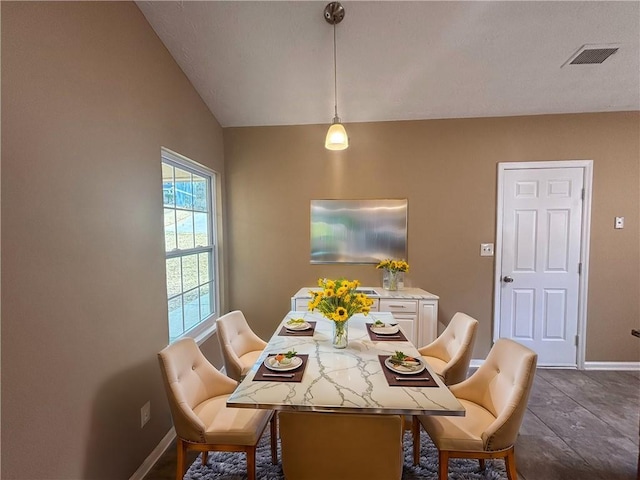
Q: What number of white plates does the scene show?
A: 4